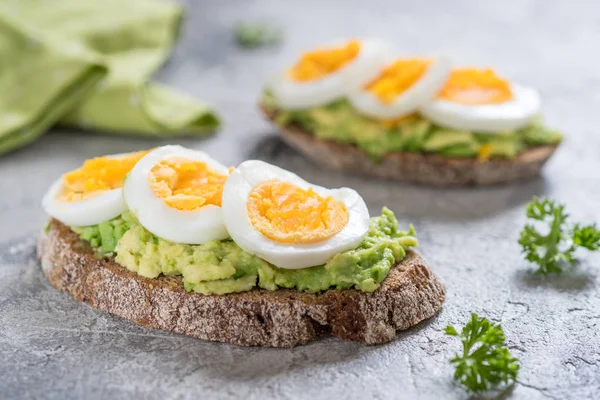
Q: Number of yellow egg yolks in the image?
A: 6